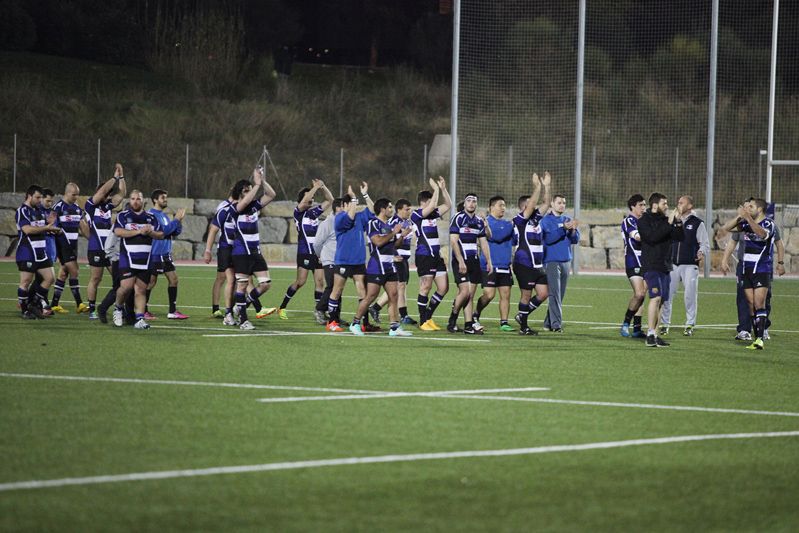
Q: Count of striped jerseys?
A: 14